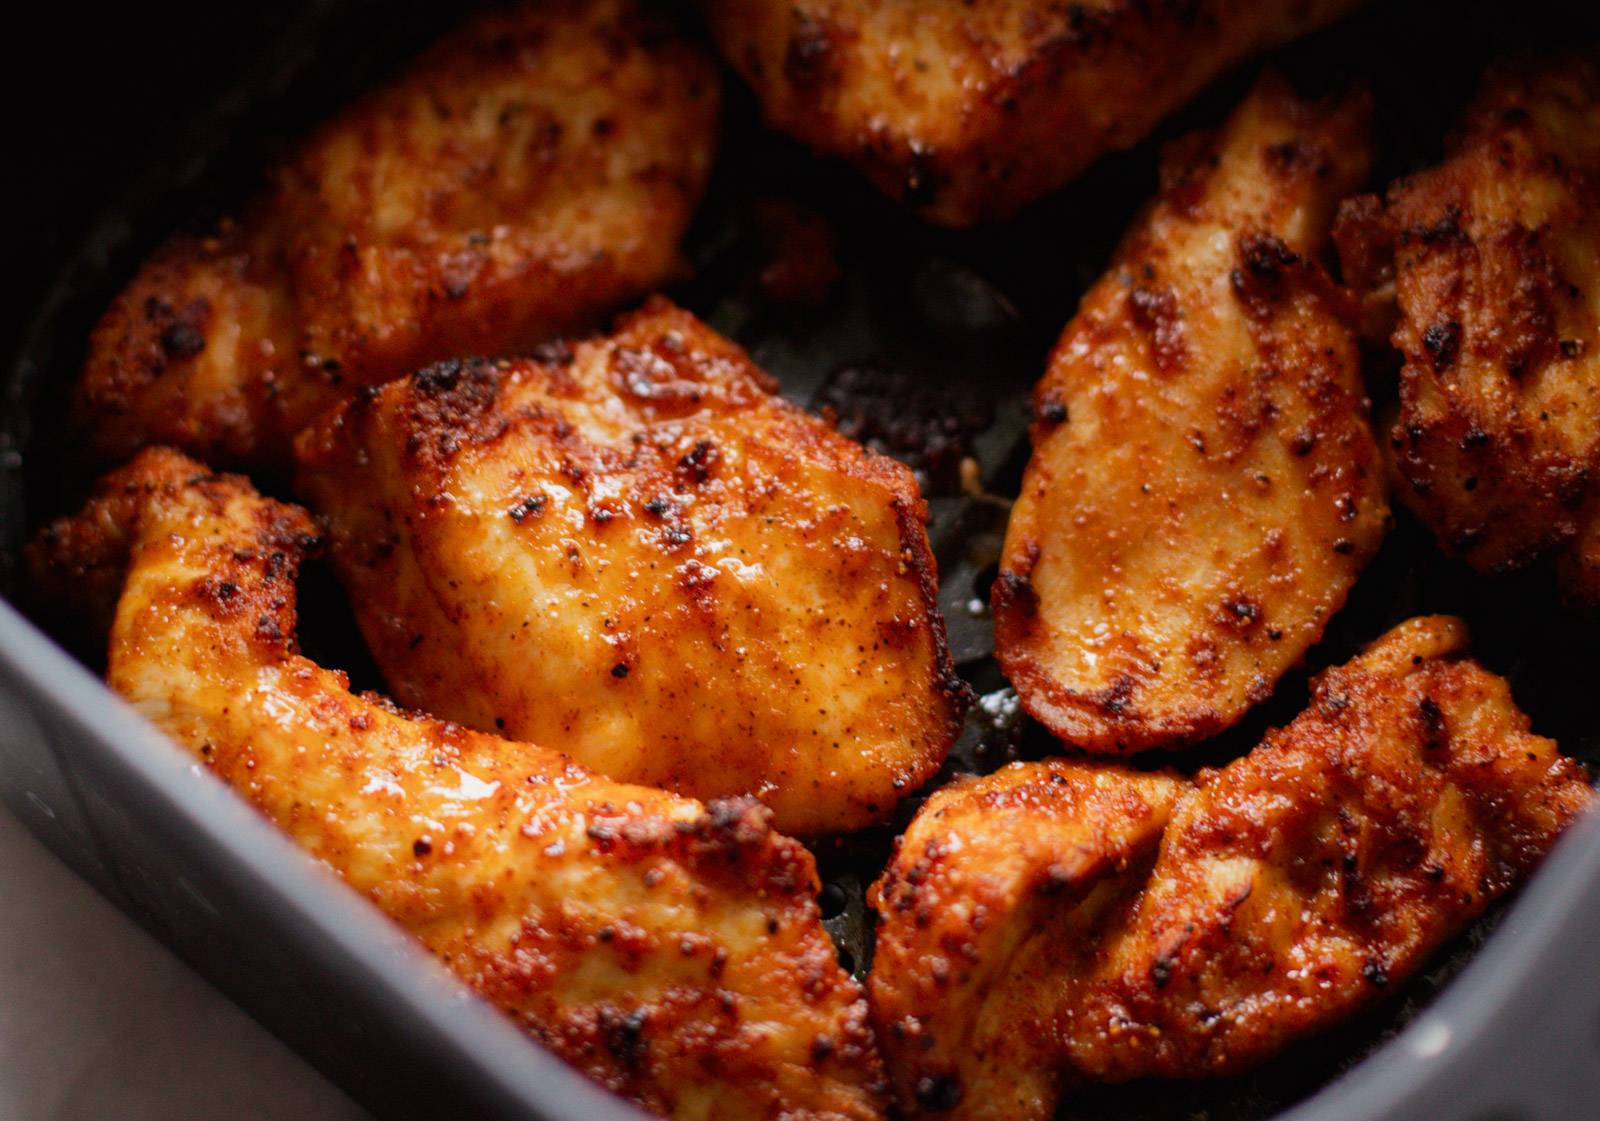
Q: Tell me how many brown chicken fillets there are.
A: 7